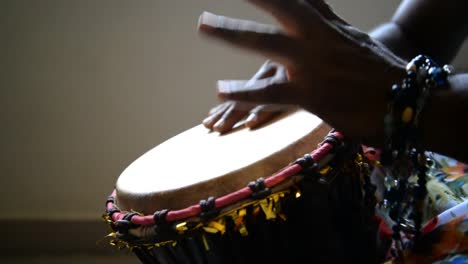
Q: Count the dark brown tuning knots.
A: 8